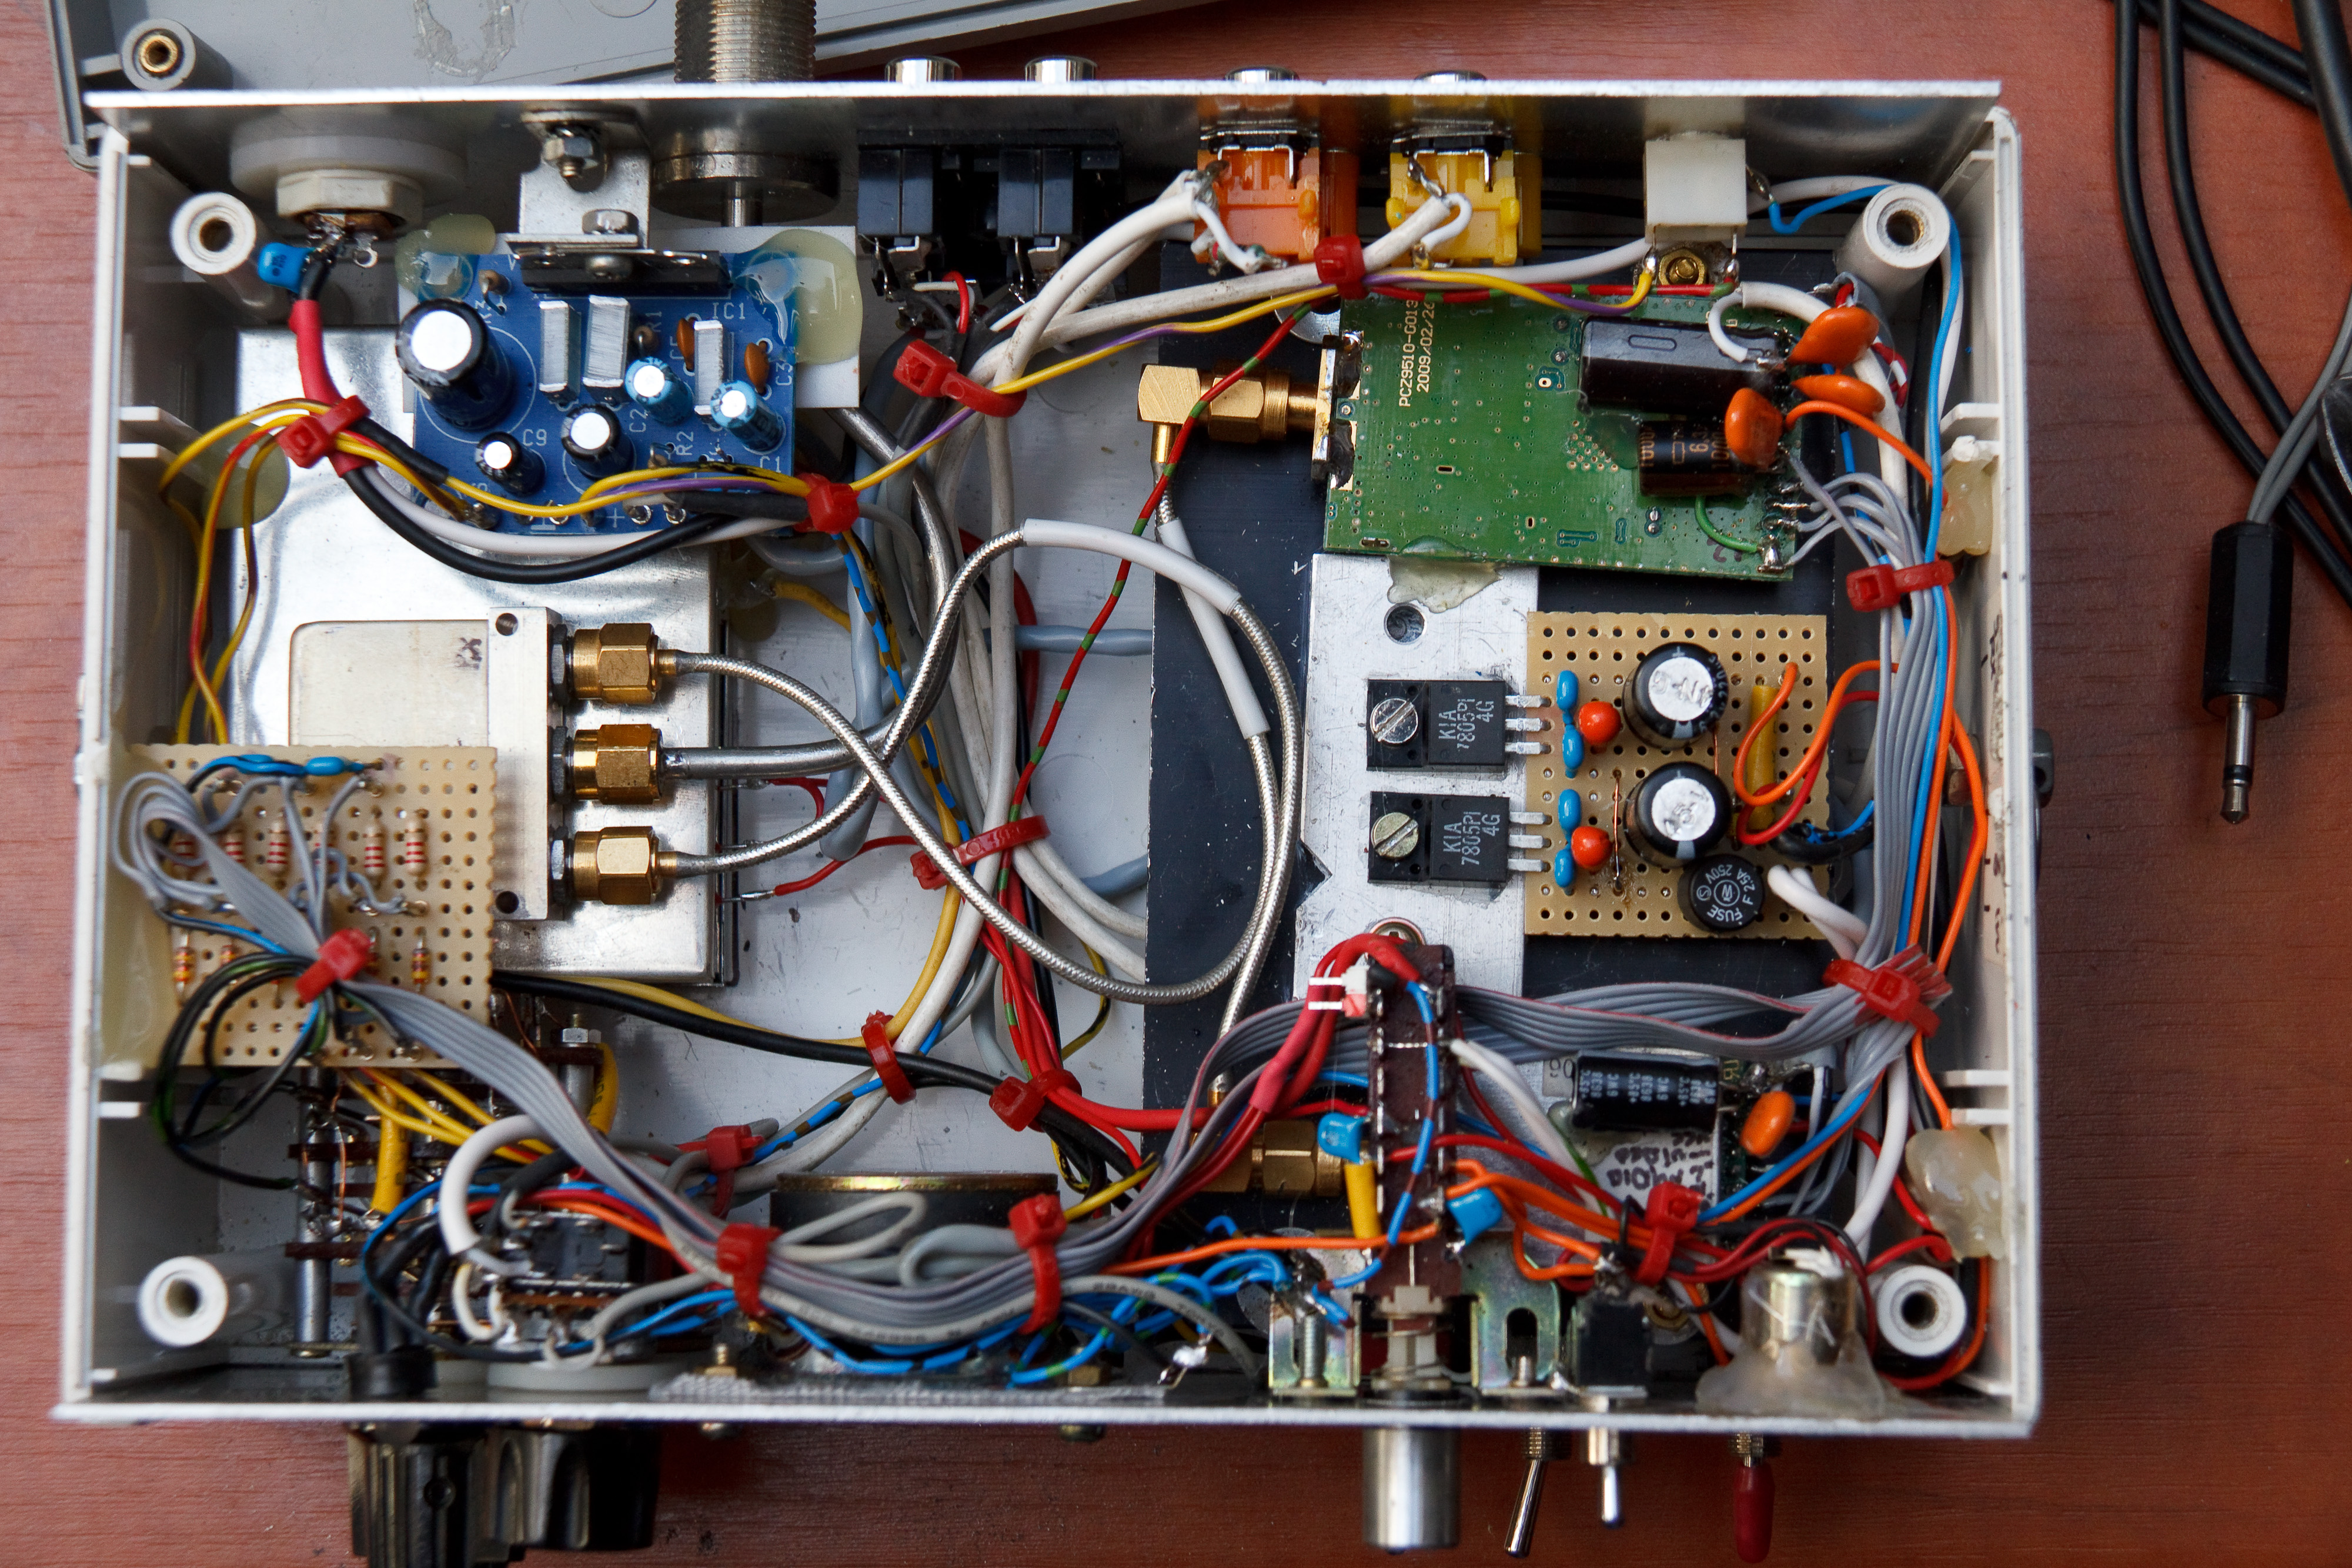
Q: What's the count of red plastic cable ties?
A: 14